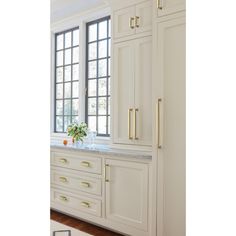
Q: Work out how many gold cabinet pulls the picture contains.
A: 13